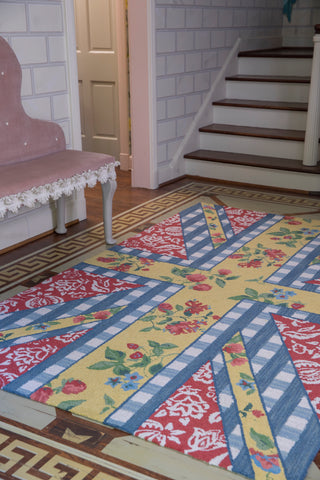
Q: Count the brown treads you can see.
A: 5